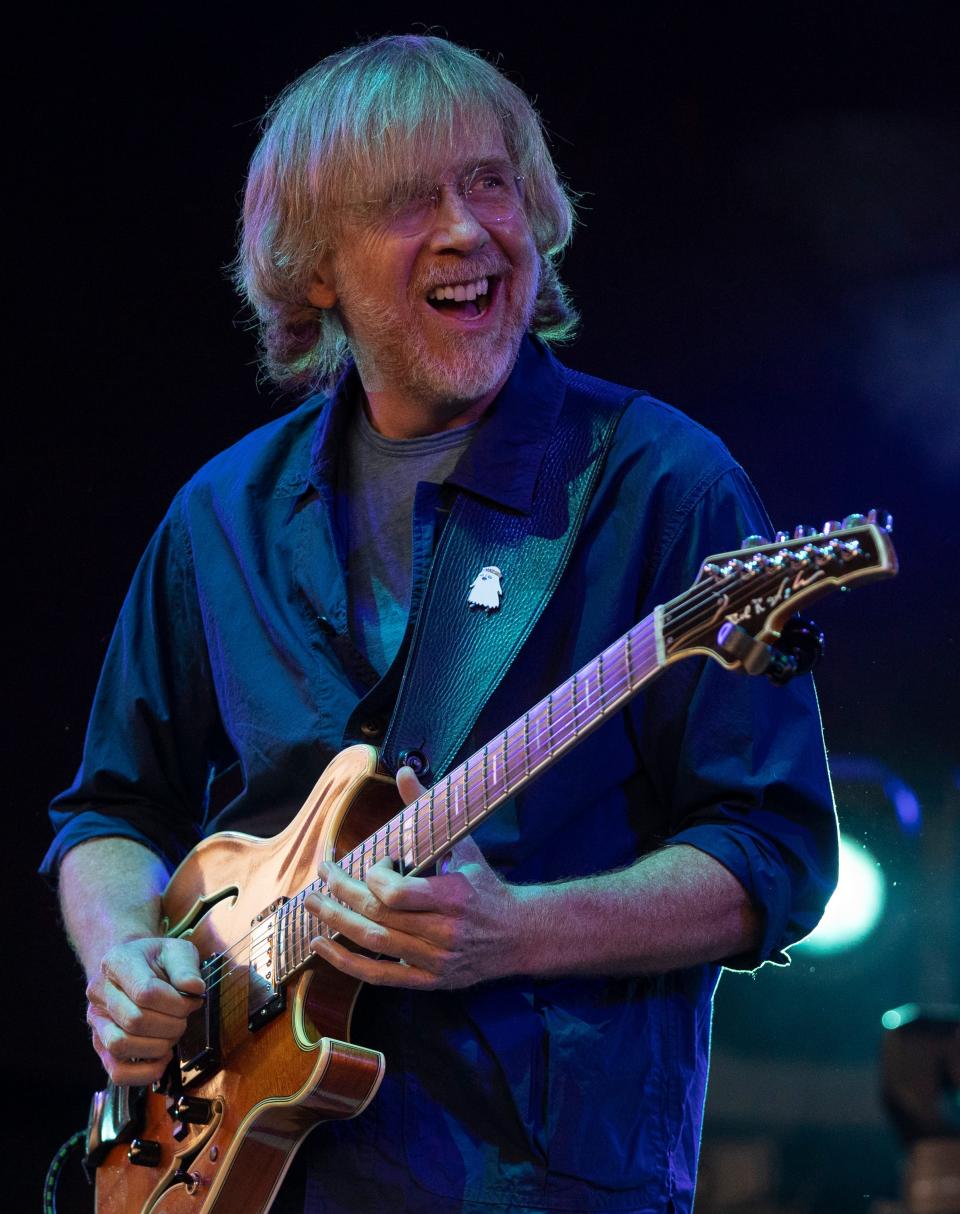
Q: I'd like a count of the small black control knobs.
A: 2